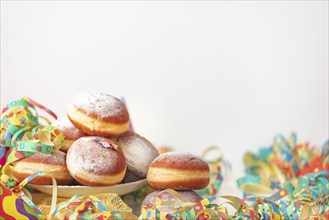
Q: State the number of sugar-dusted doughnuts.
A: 7